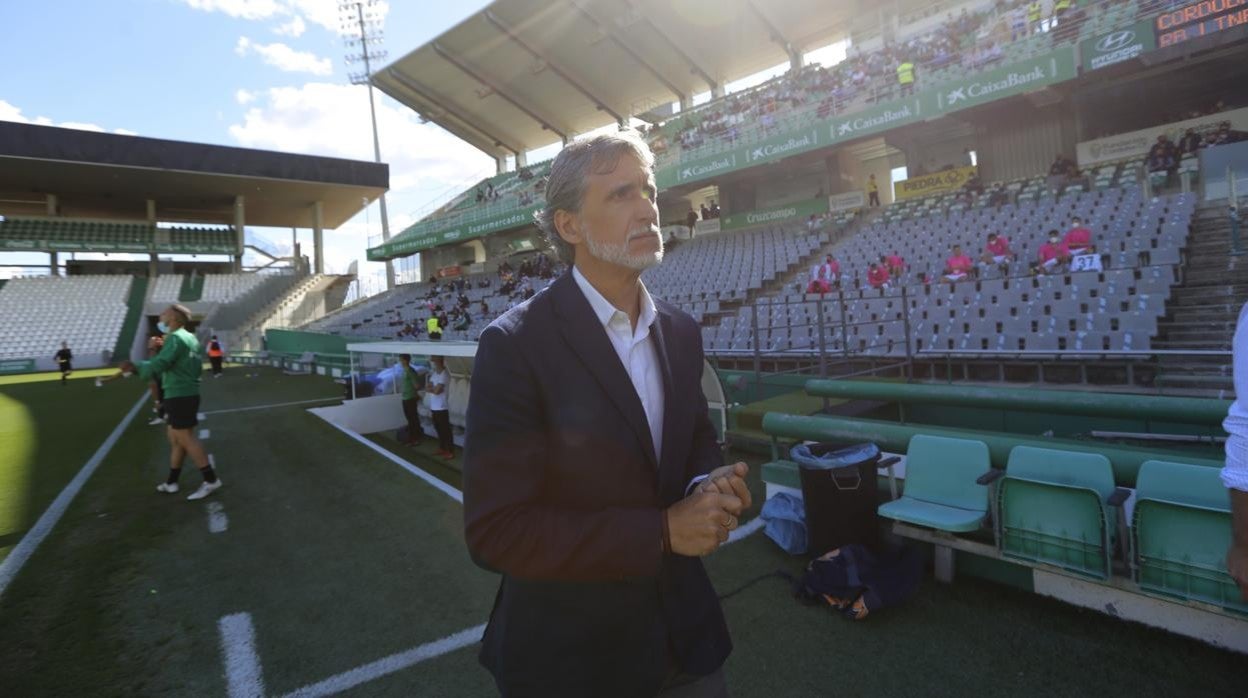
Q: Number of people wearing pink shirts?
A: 8